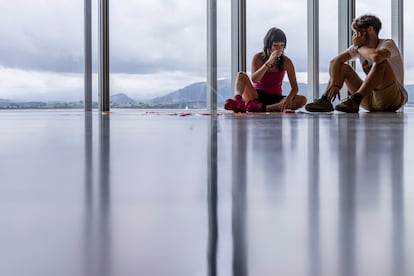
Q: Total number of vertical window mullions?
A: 7